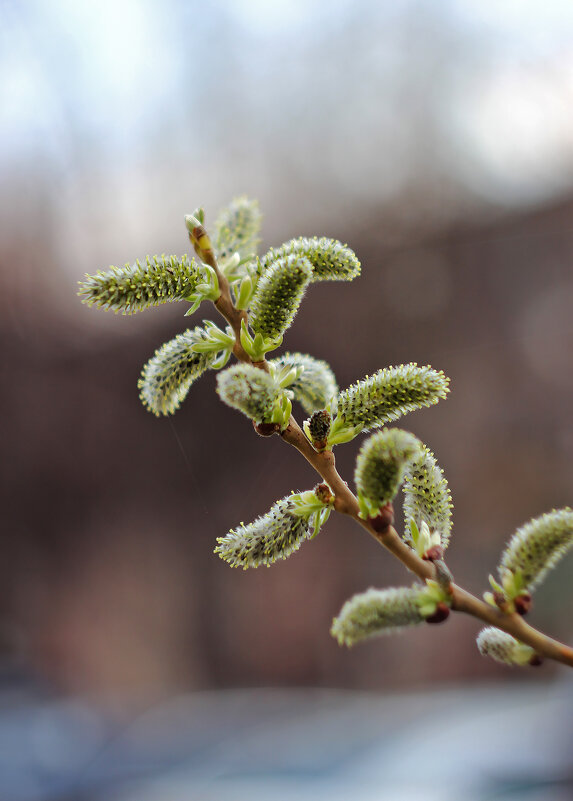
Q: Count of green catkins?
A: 14